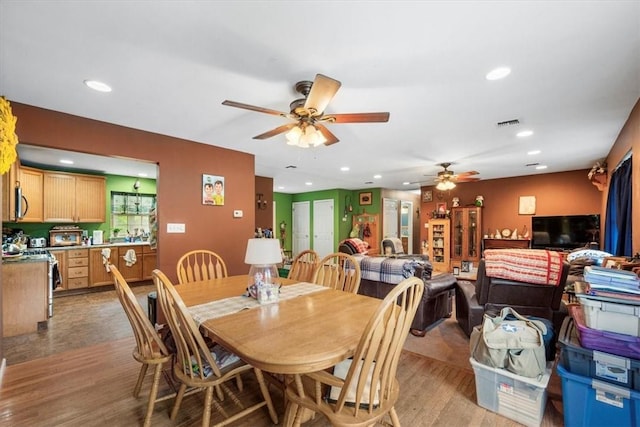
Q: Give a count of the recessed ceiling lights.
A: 12